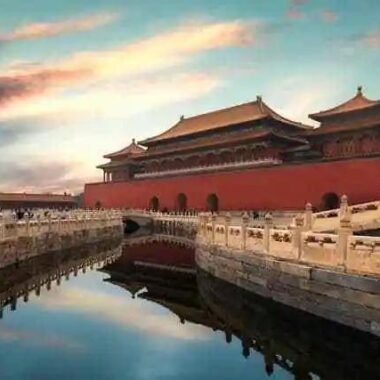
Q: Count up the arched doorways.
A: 5